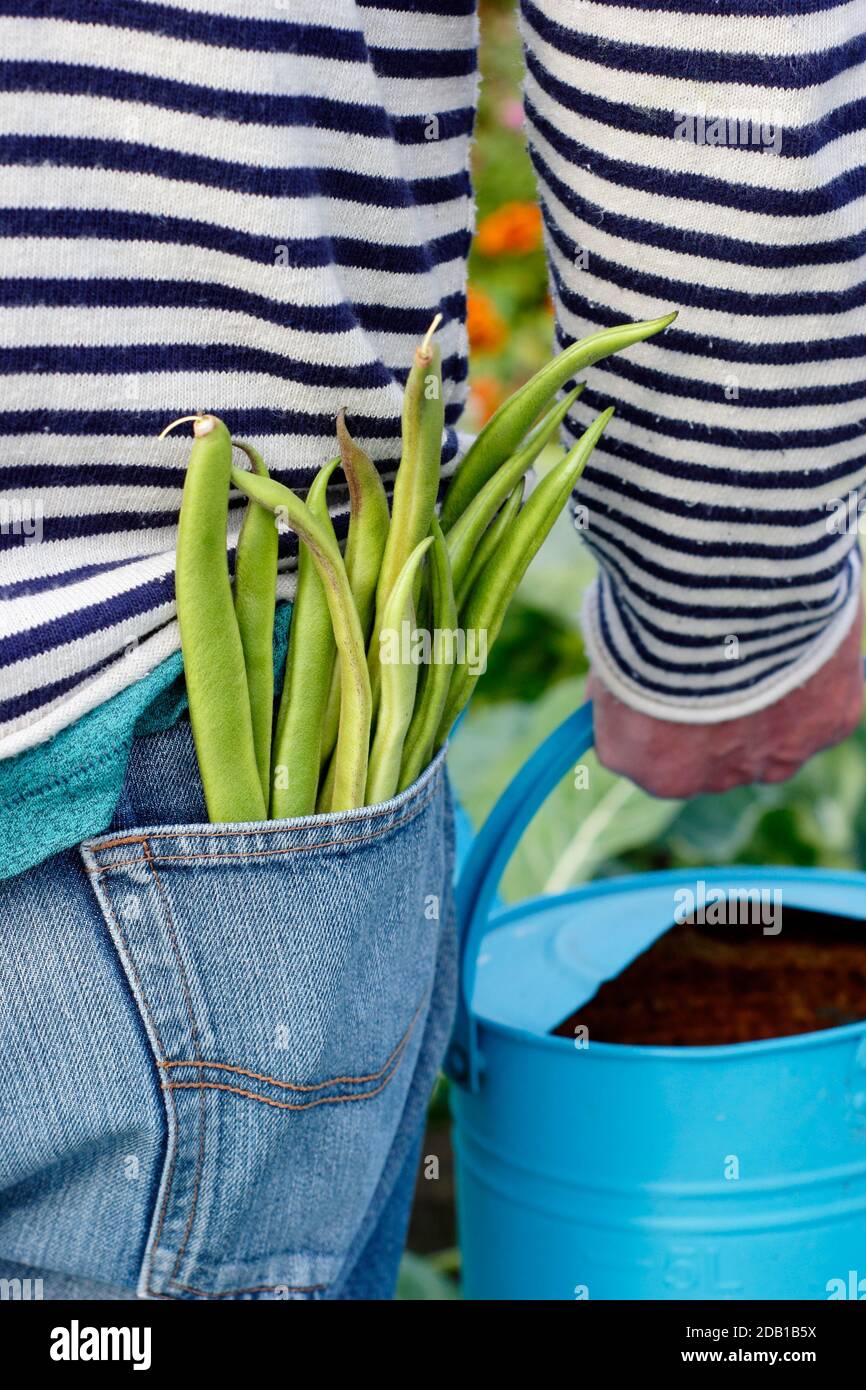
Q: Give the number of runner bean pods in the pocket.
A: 12